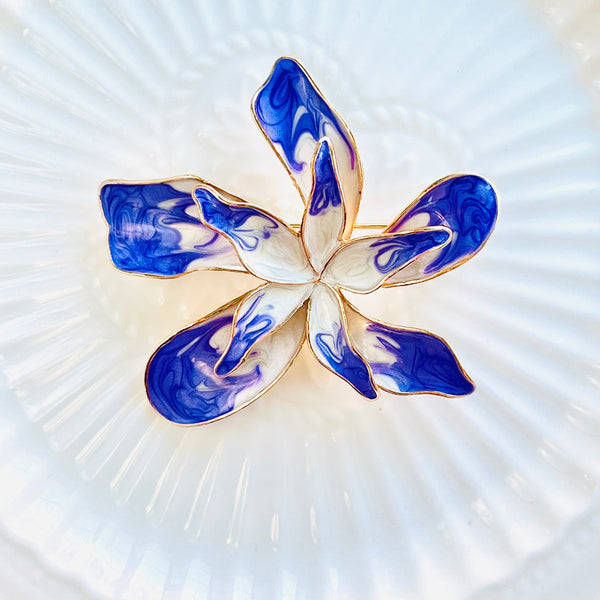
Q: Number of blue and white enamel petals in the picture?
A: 10